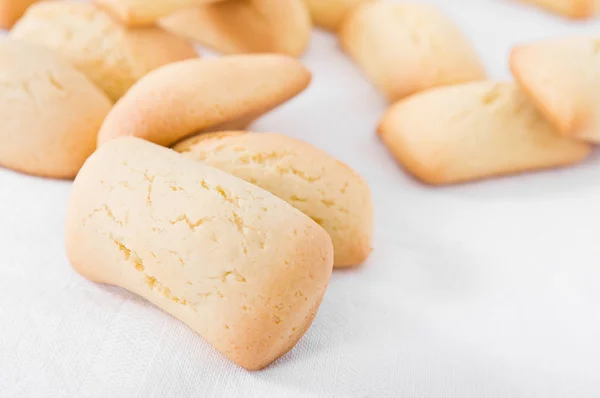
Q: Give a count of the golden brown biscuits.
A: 13